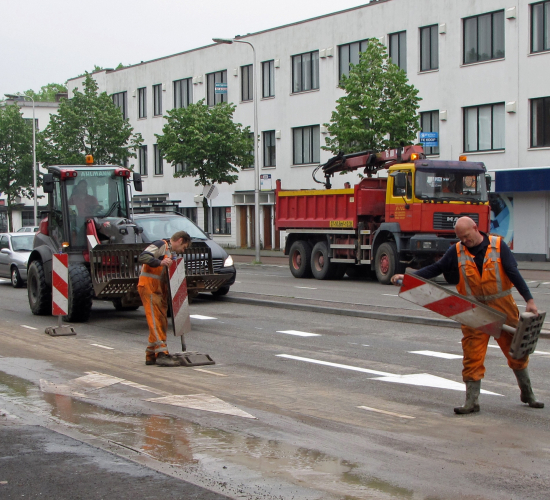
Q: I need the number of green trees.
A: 4